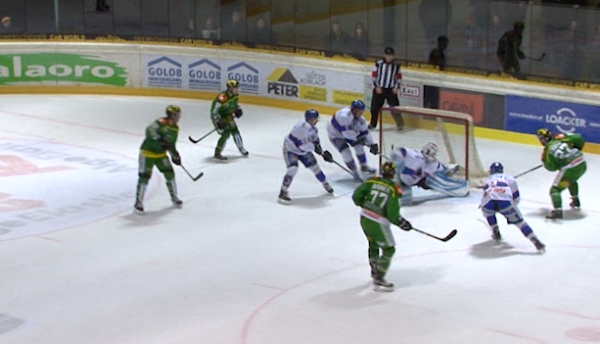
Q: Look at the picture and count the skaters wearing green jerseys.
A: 4